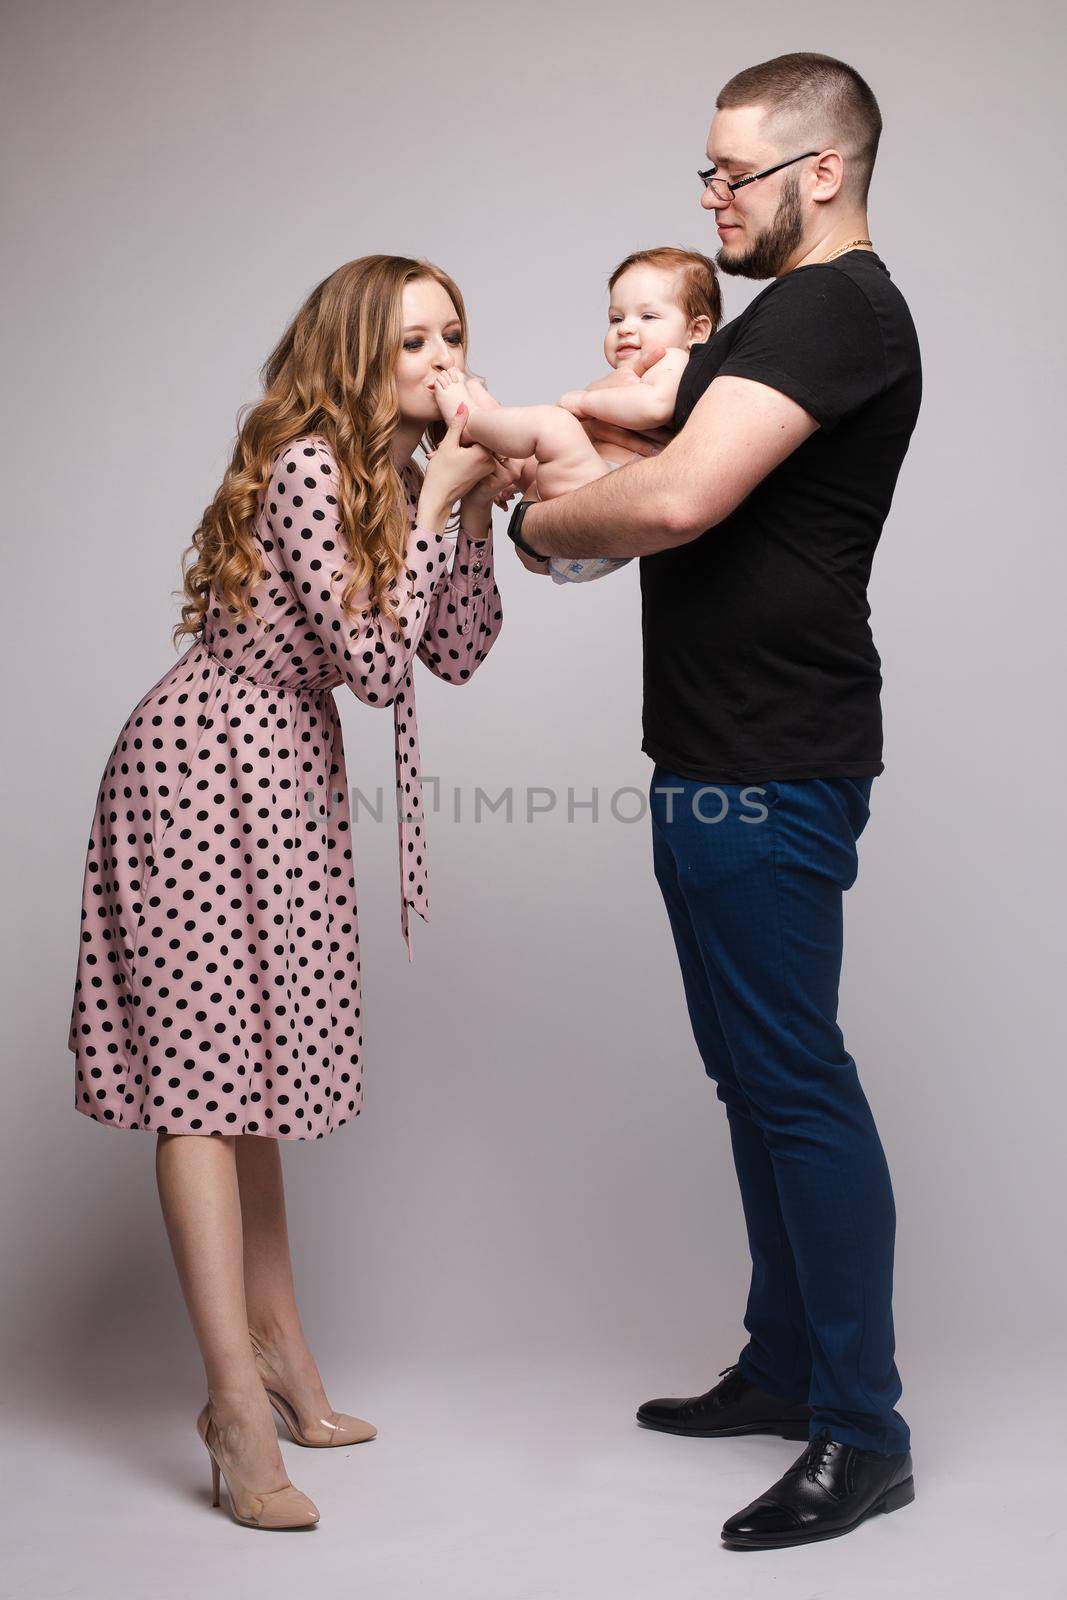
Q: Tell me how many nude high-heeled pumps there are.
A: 2